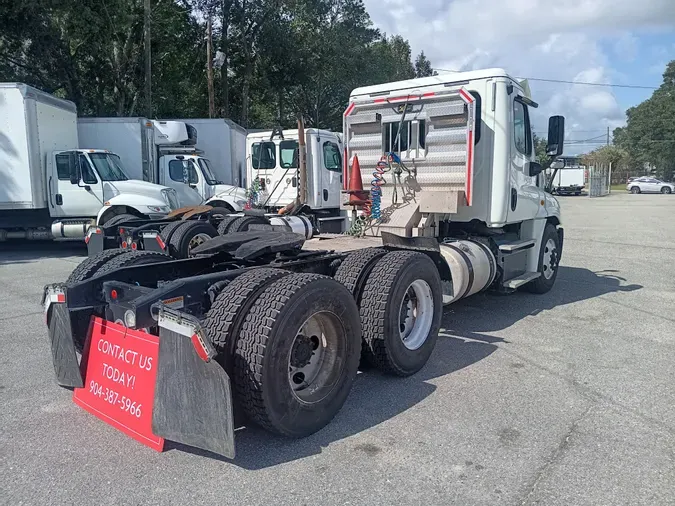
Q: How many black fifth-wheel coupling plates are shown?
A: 1